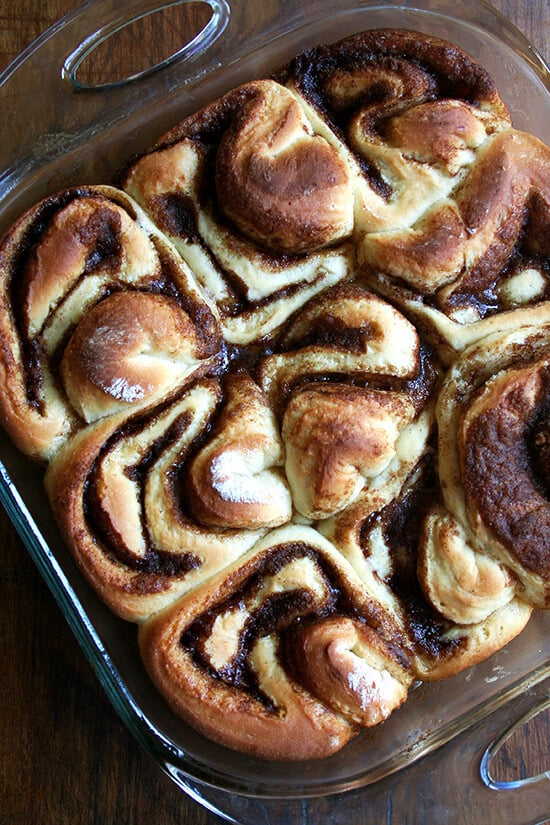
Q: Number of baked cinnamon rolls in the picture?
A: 9